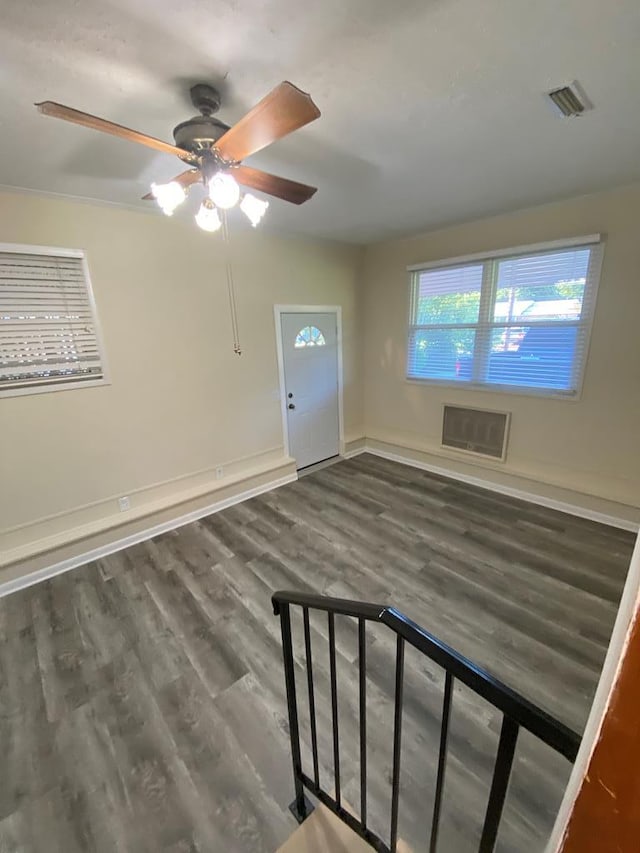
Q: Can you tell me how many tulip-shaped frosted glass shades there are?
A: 4